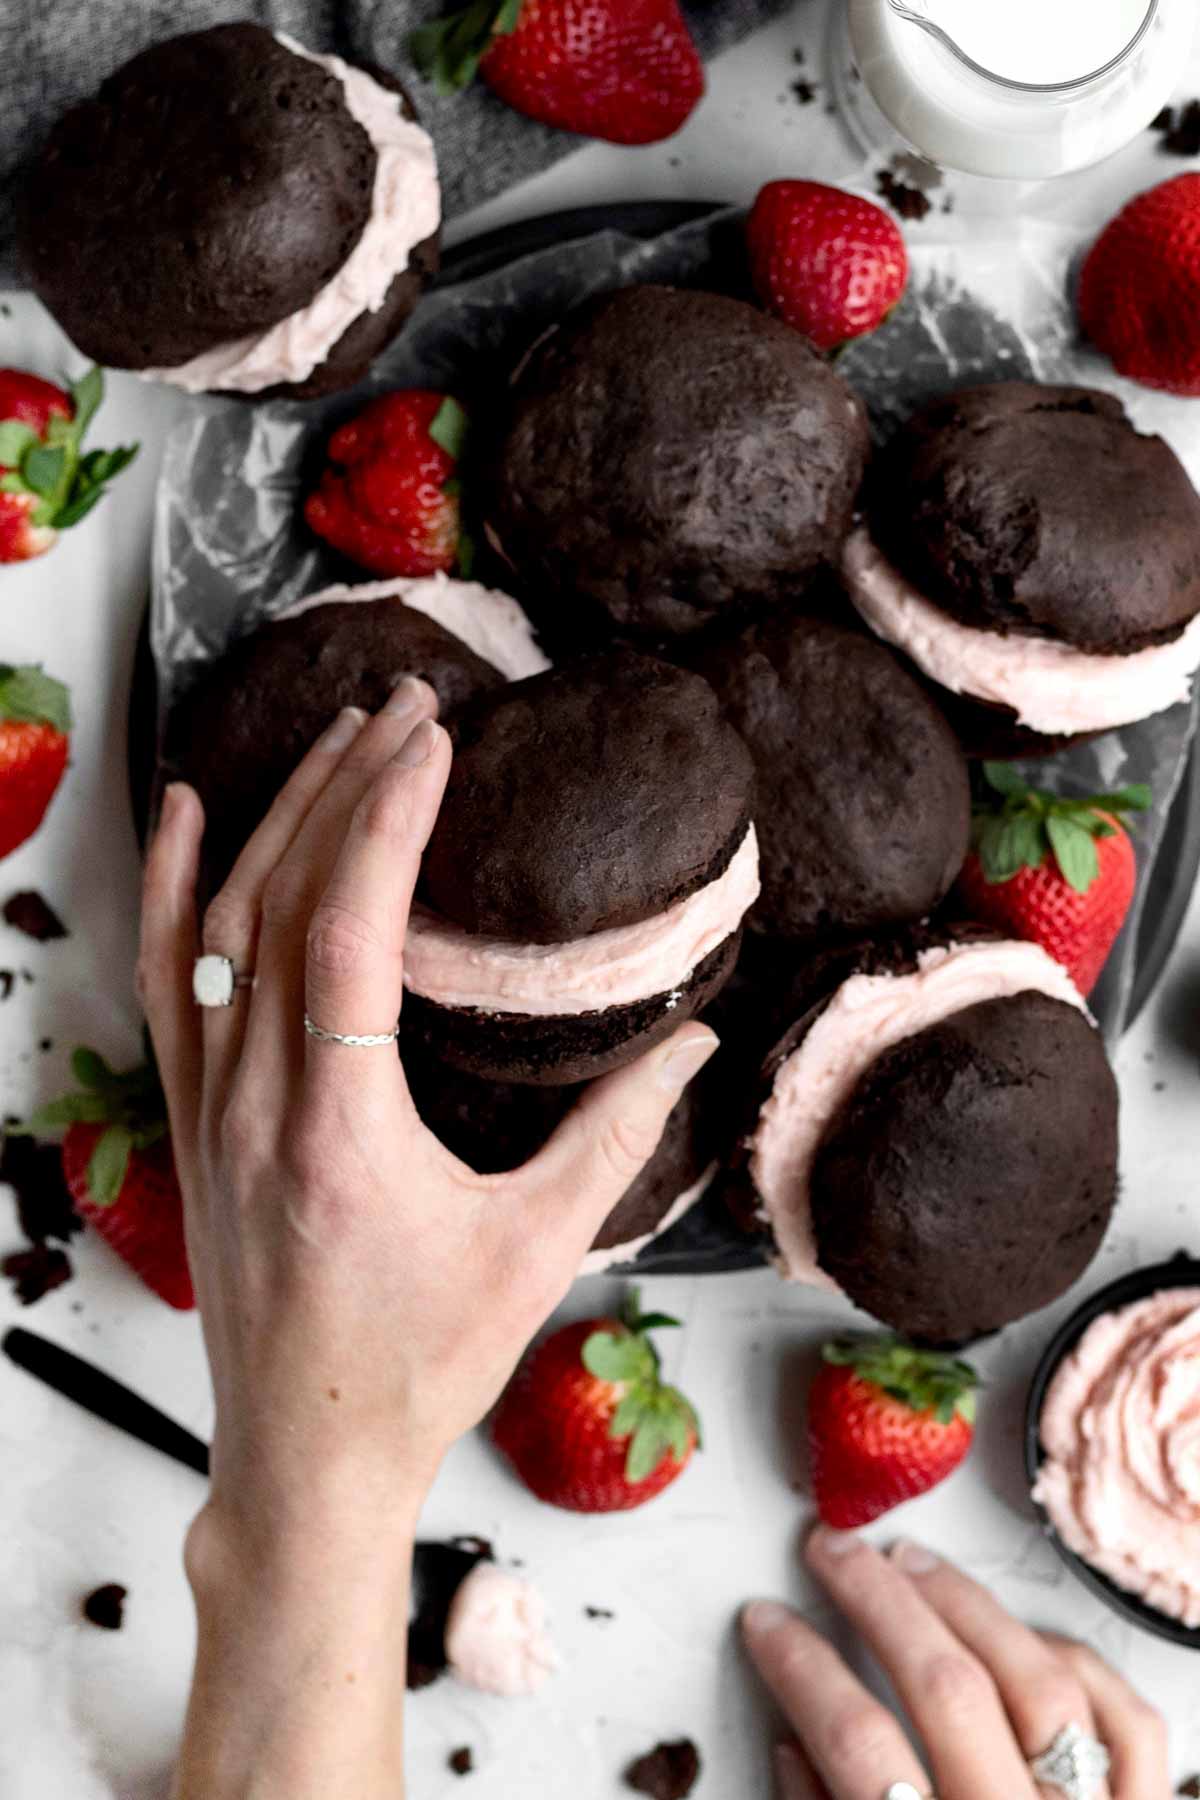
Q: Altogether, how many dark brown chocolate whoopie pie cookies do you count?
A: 8